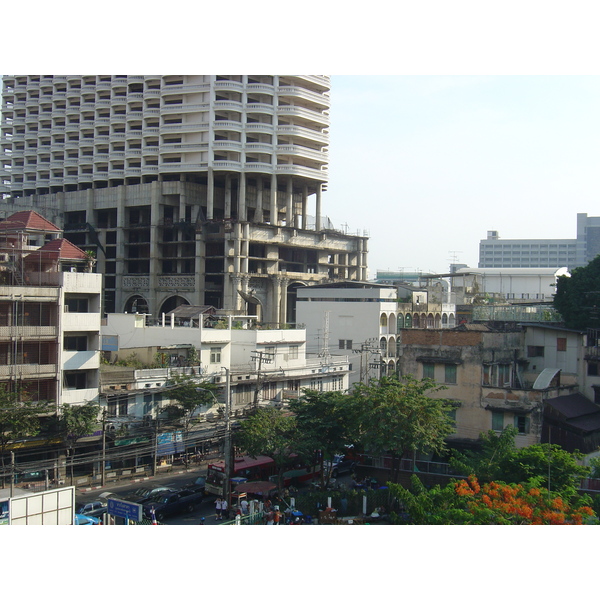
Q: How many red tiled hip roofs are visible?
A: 2